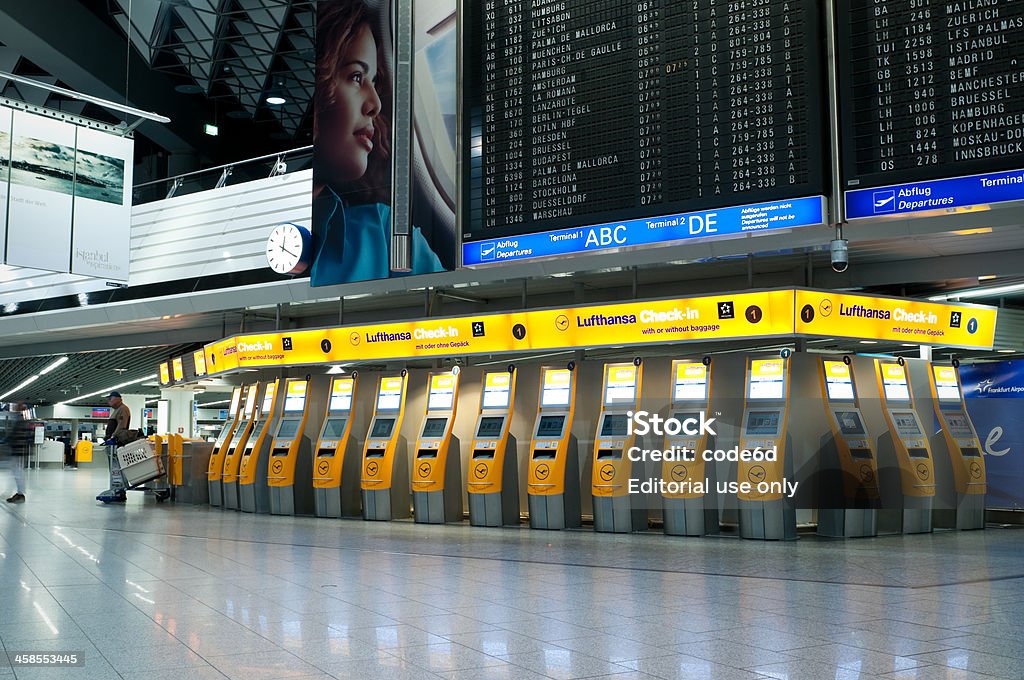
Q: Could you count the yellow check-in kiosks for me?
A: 15